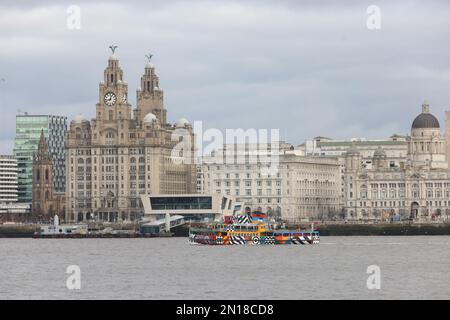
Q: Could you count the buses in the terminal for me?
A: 0